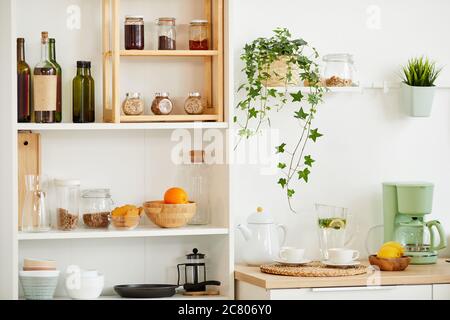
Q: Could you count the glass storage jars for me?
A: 9